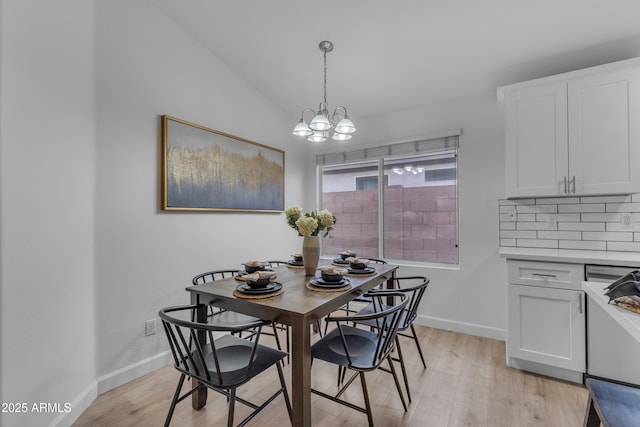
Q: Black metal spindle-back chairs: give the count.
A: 6